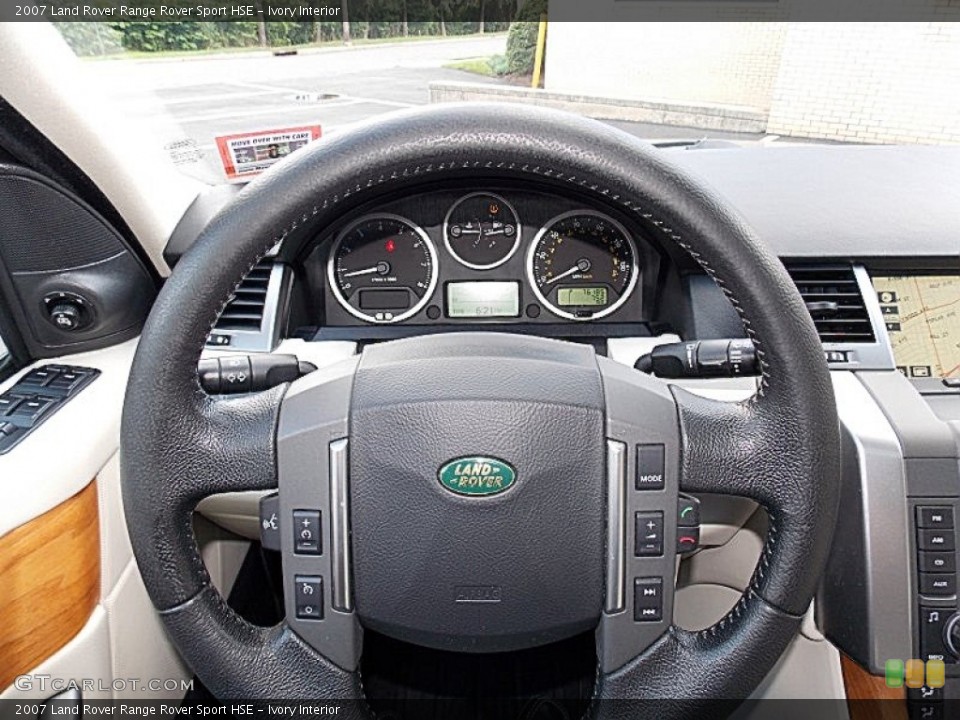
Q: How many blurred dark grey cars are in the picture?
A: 0